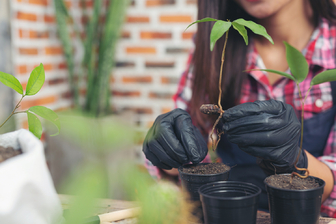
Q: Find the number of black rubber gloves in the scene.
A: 2